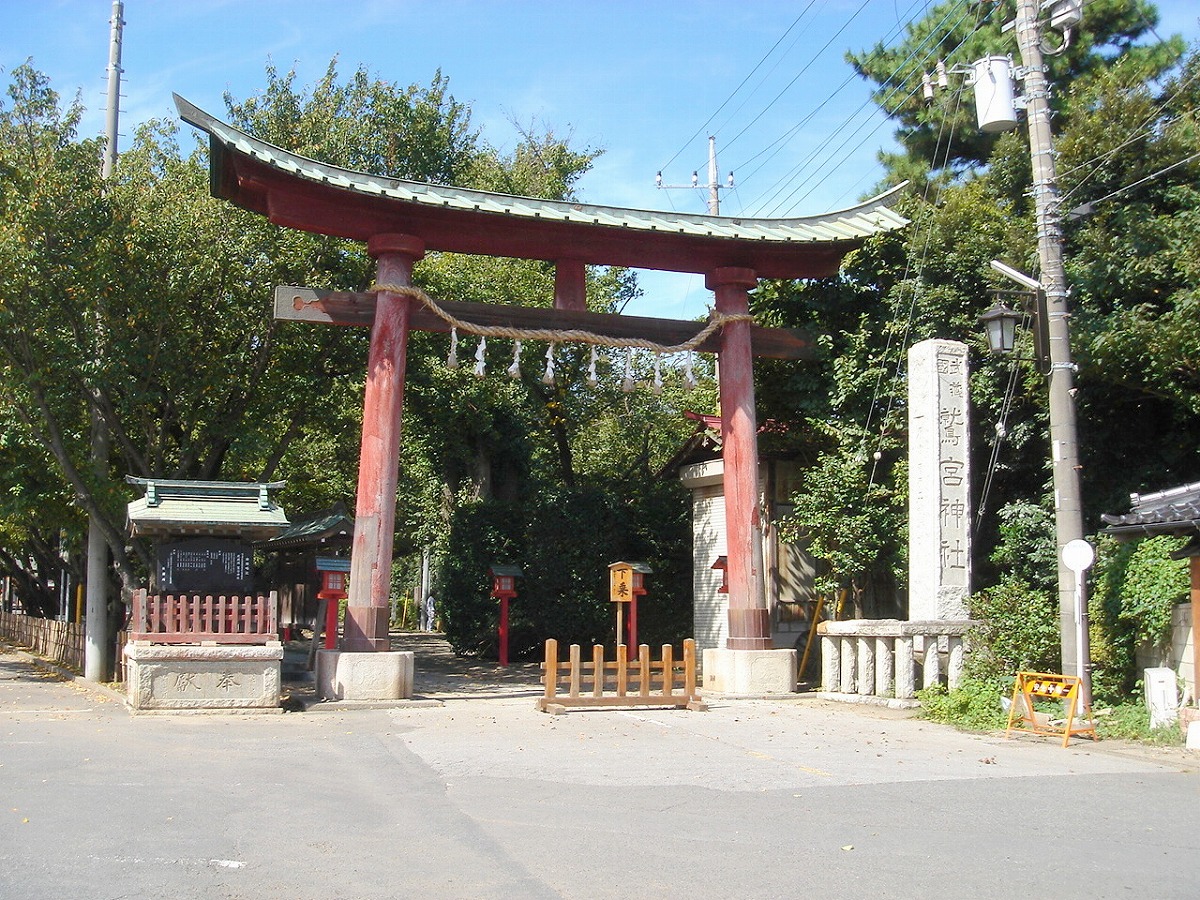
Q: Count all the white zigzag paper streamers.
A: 8